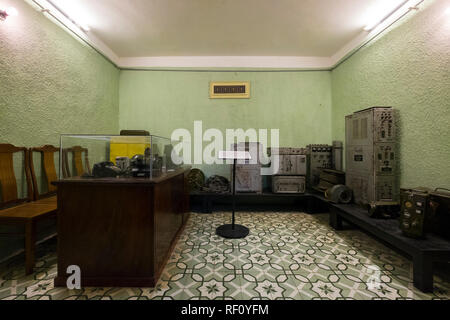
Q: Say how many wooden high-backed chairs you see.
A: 3